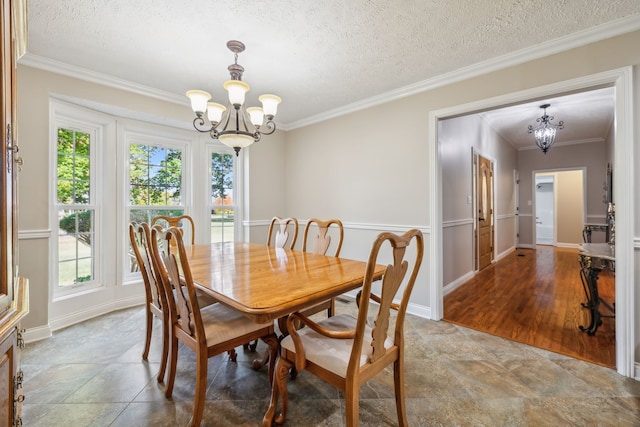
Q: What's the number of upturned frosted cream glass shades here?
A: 5